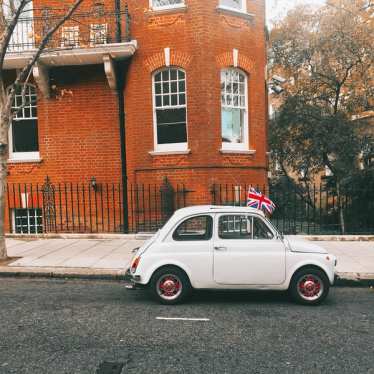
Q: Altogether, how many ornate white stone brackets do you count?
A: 2